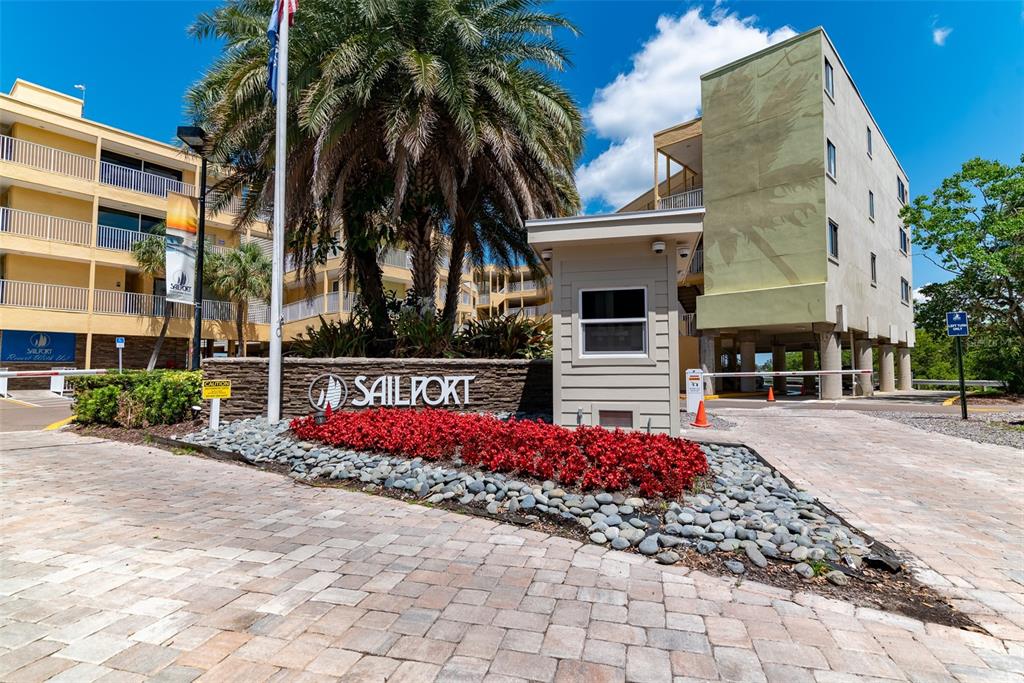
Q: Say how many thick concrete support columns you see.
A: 8